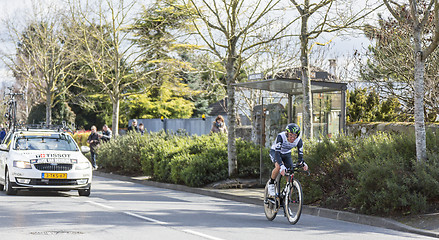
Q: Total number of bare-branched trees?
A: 5